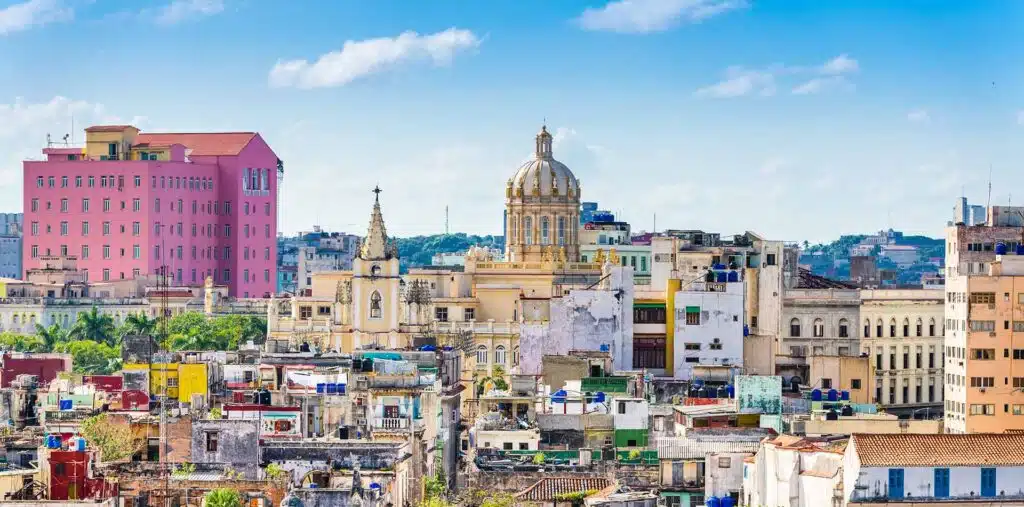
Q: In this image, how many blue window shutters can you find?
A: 3